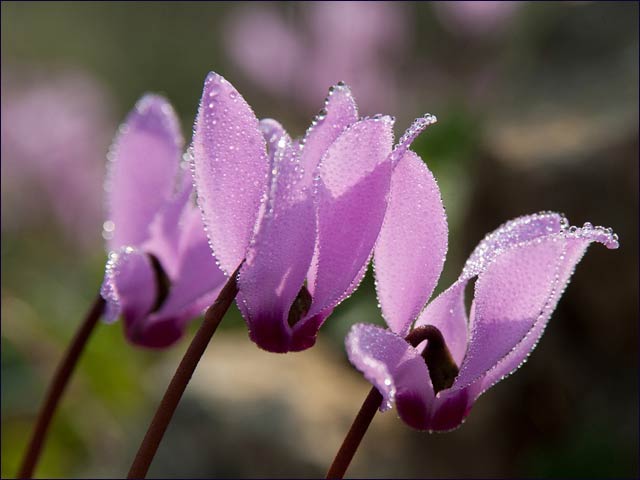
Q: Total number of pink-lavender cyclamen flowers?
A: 3